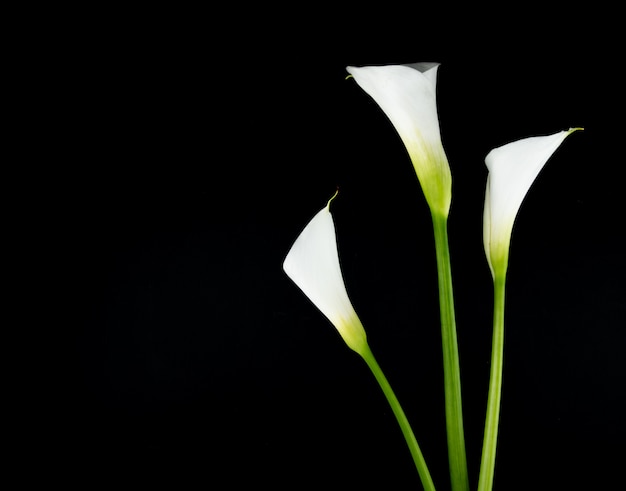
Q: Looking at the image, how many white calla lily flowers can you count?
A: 3